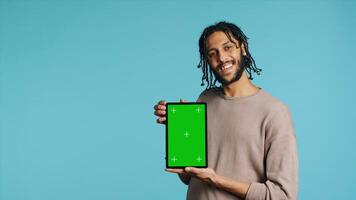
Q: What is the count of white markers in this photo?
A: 5